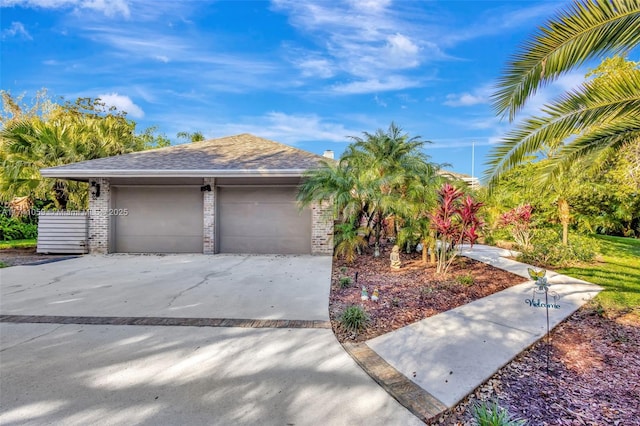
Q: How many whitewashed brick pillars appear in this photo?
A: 3